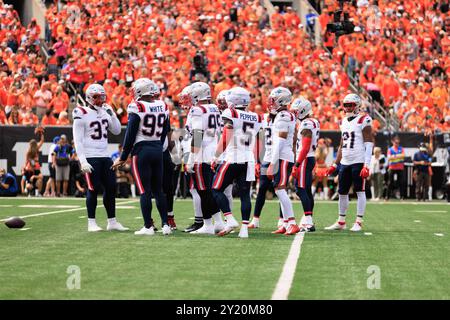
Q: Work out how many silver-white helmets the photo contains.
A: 9